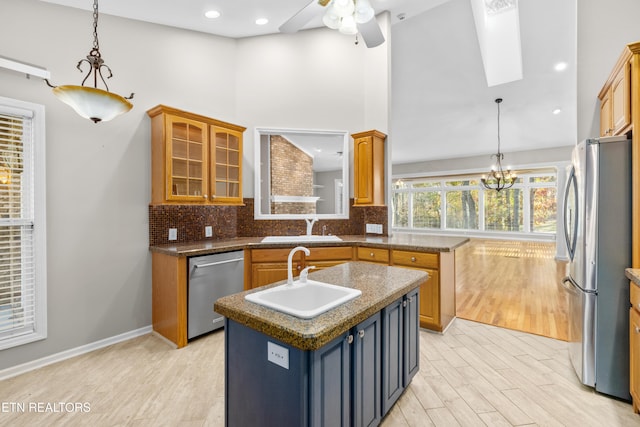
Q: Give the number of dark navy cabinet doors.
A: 4